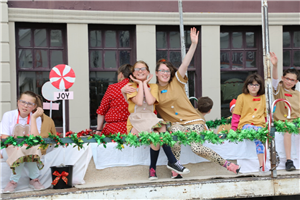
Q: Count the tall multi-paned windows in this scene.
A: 5